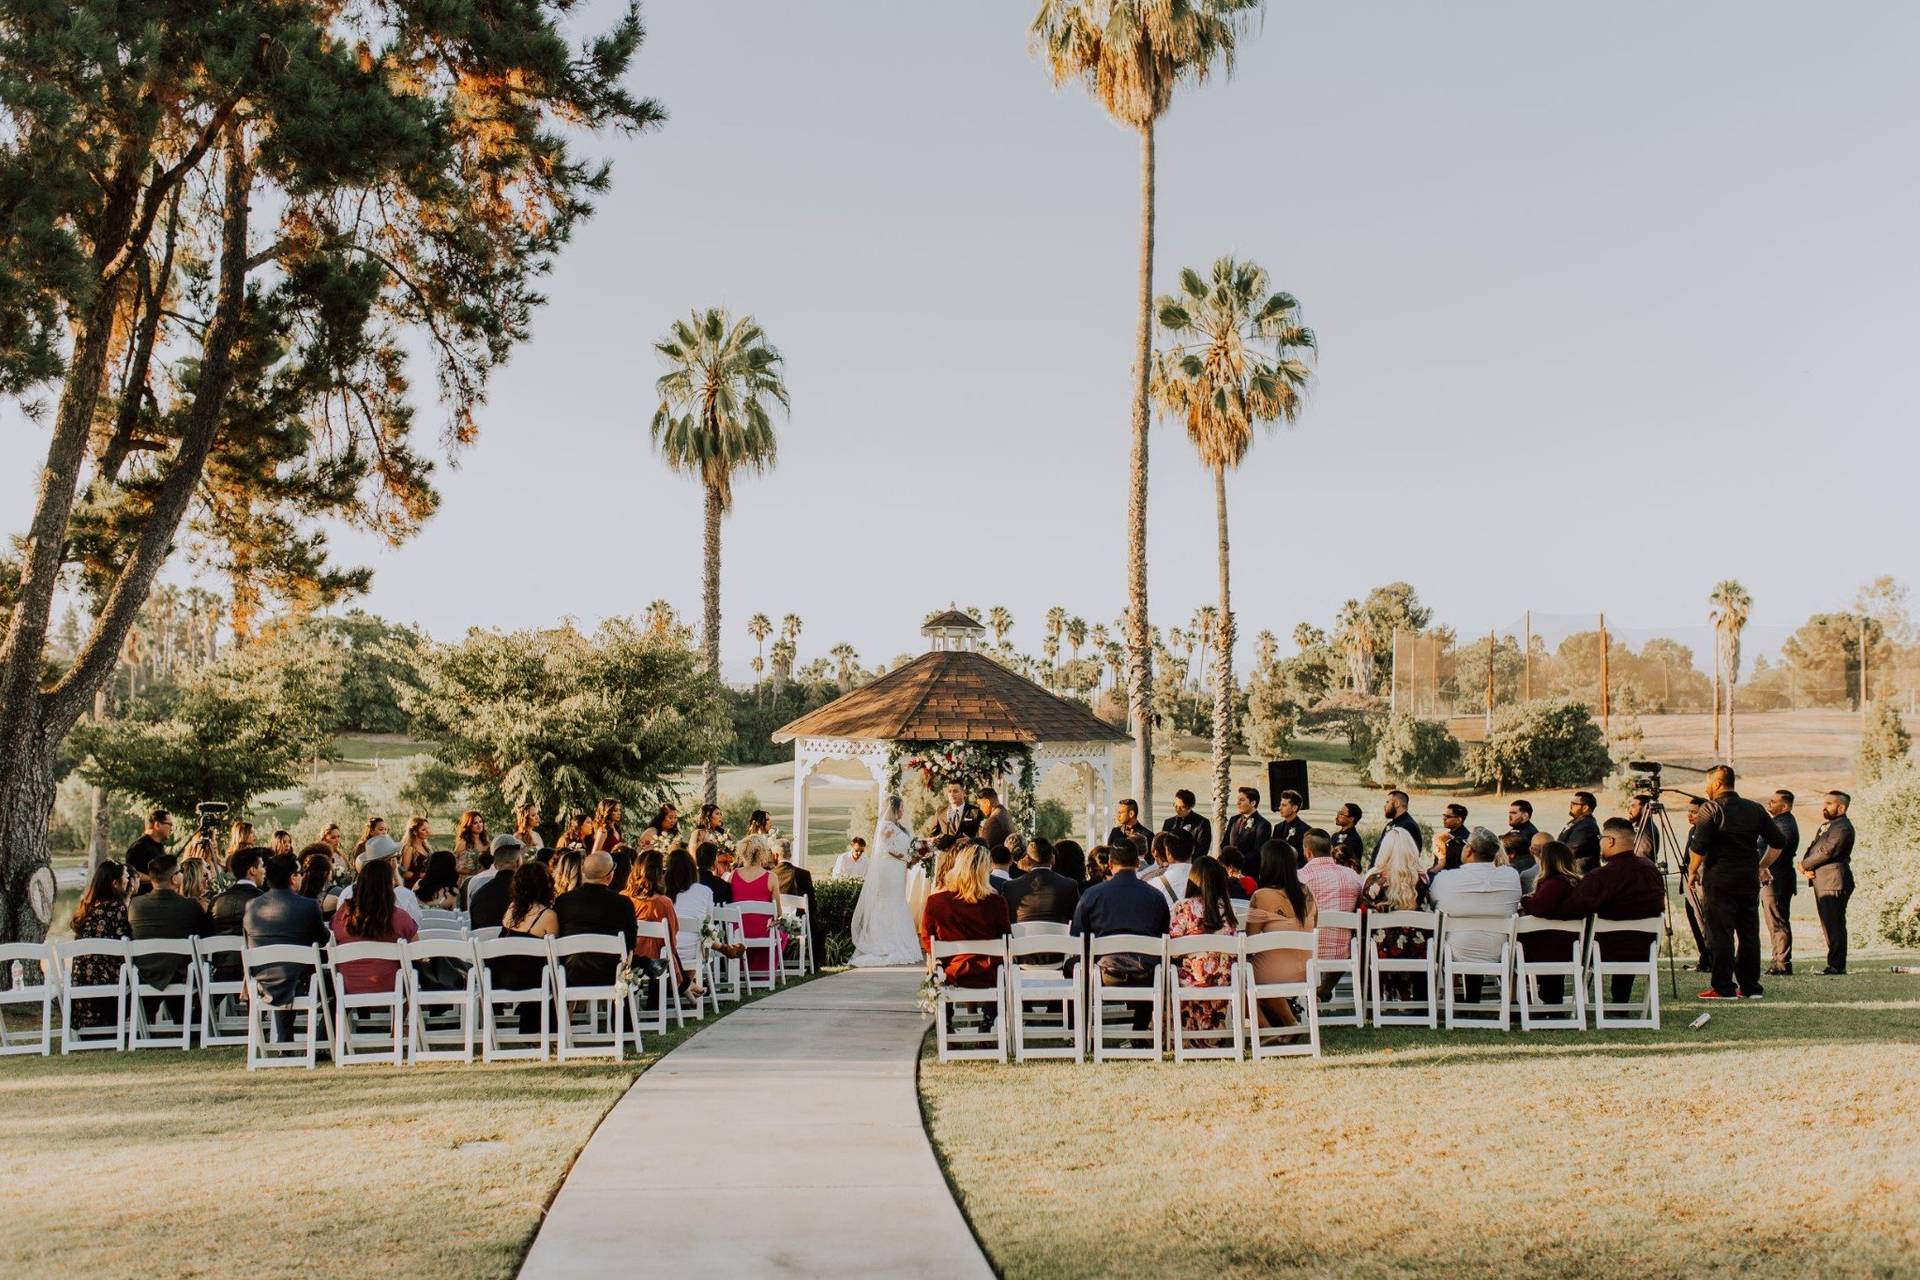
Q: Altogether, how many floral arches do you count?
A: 1